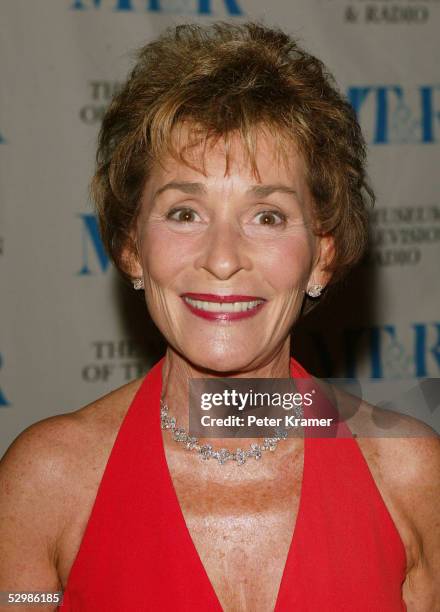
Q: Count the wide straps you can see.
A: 2